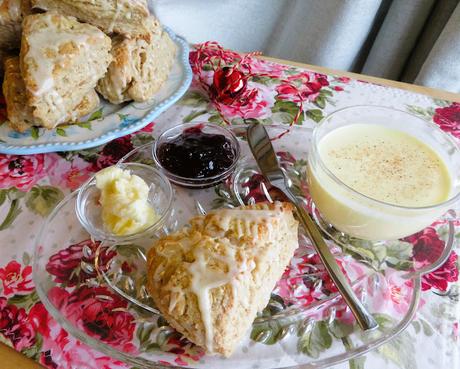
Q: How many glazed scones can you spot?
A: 6